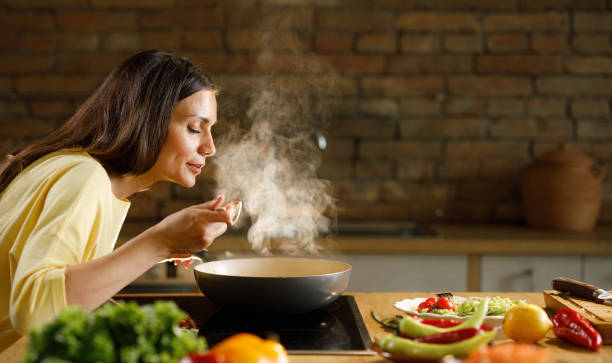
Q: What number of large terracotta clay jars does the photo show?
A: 1